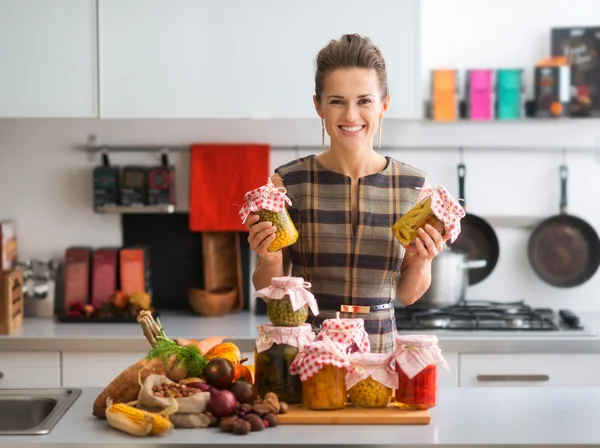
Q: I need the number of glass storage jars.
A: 8